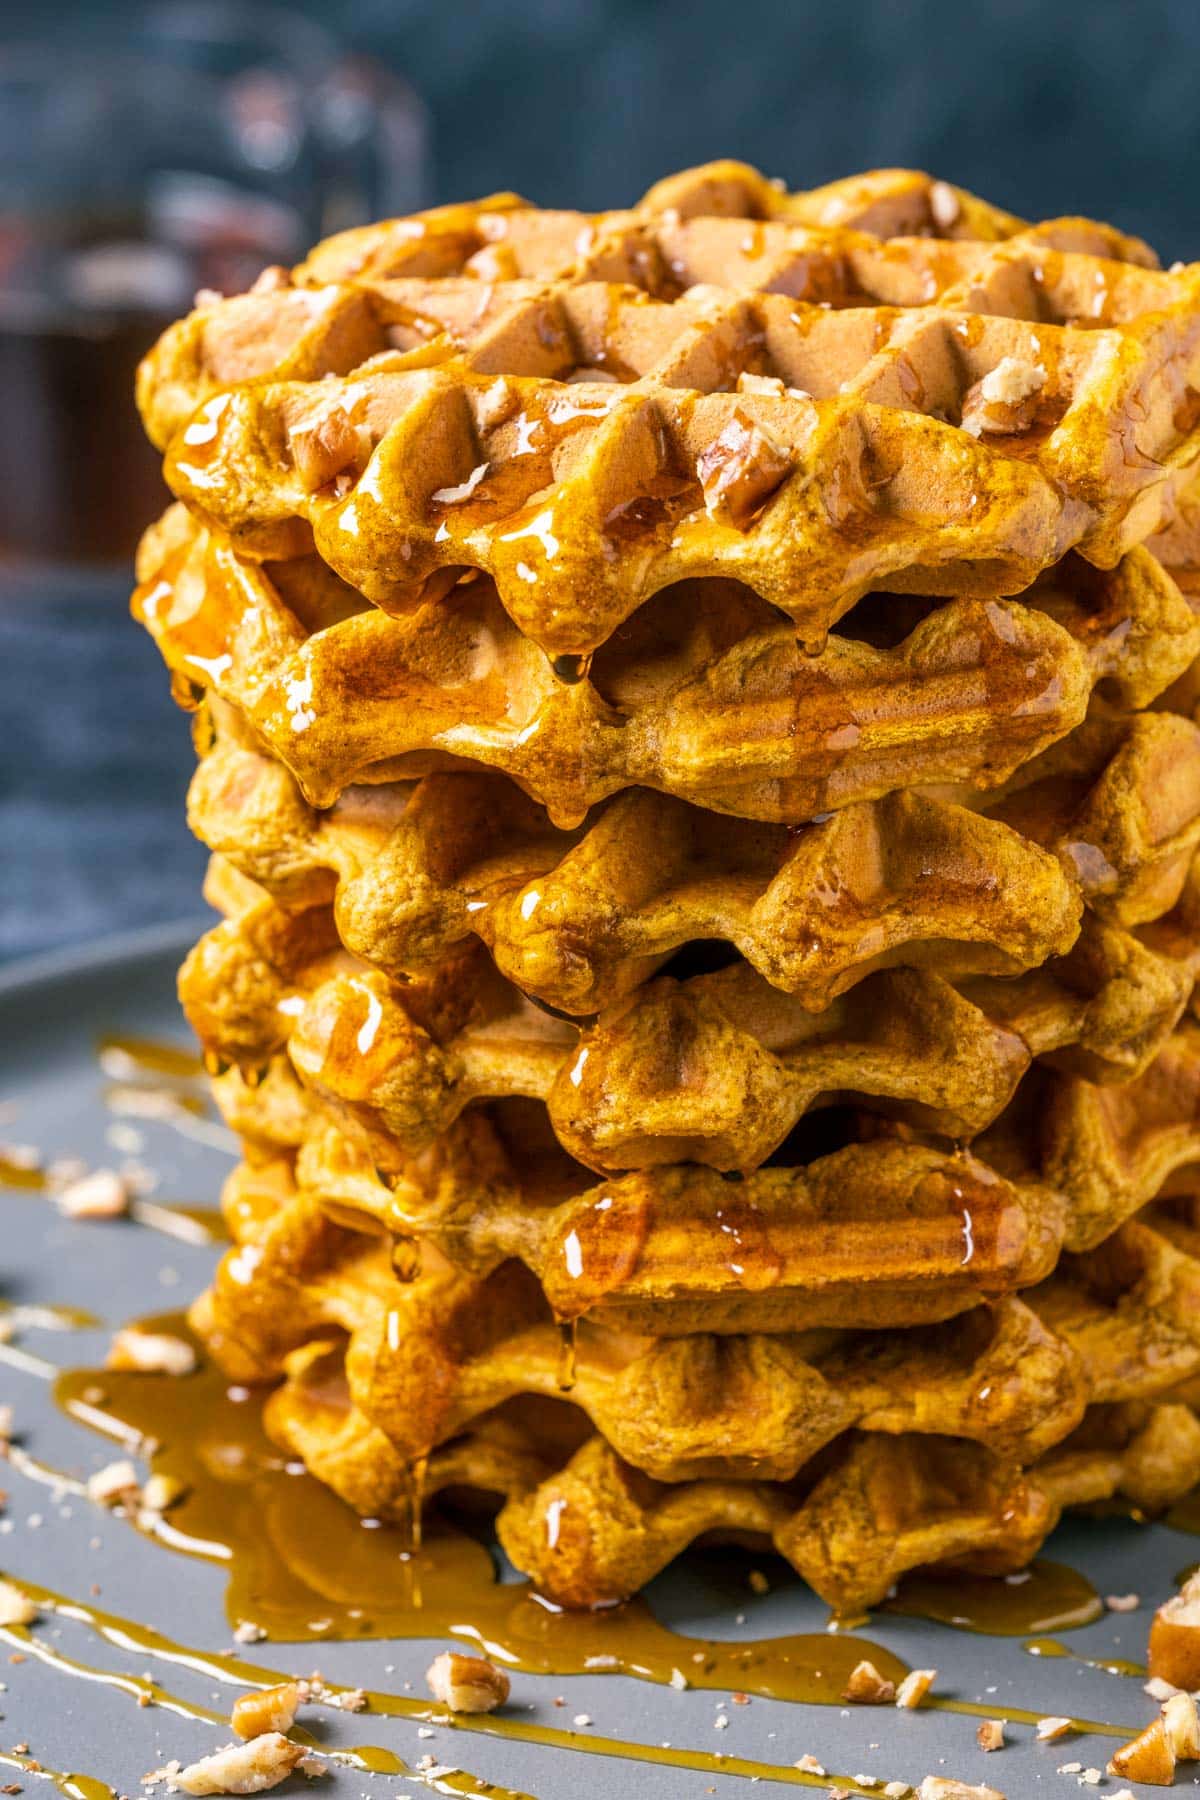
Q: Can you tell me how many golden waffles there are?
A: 7